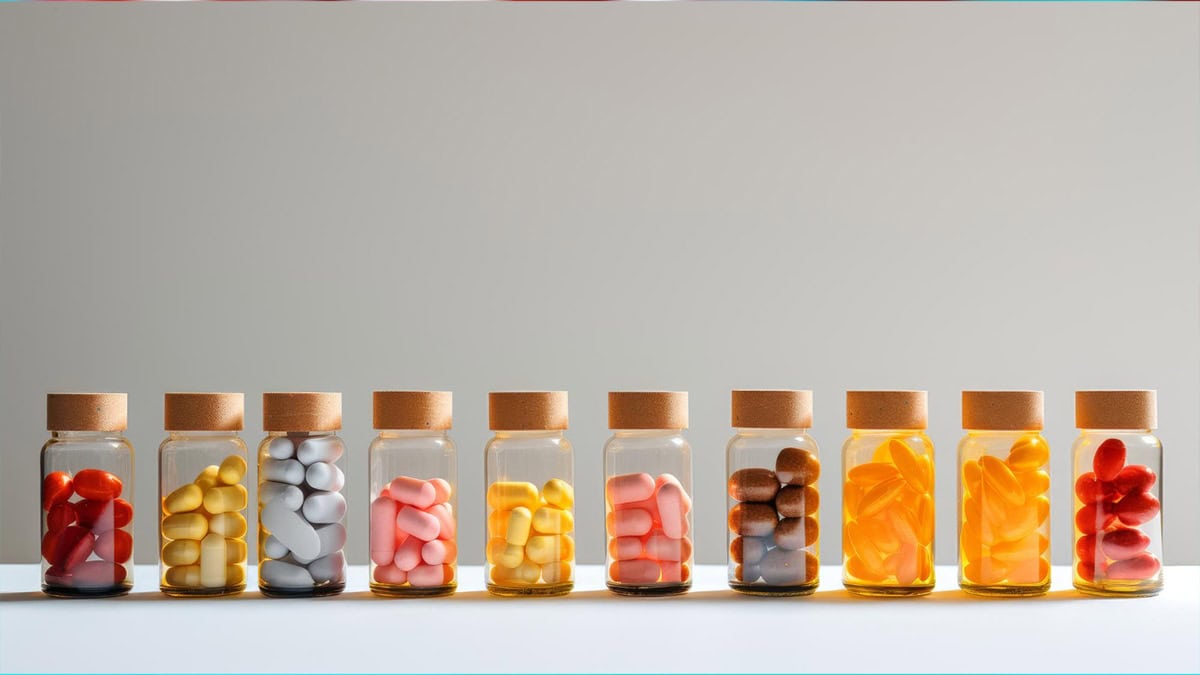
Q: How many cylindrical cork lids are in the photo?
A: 10